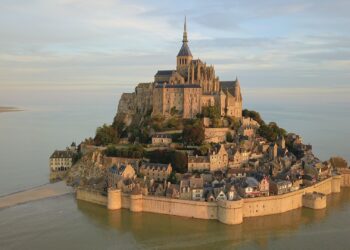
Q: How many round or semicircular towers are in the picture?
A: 5